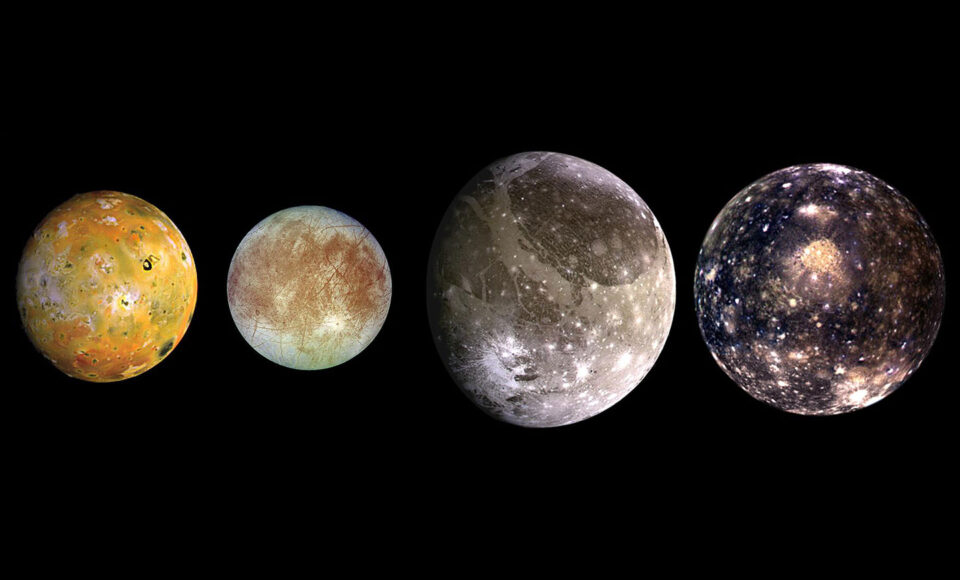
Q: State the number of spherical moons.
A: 4